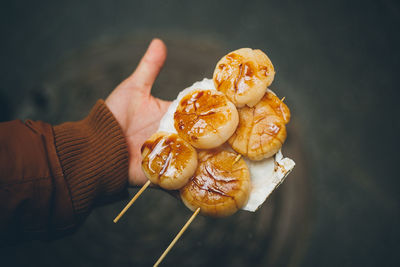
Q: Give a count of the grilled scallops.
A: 5